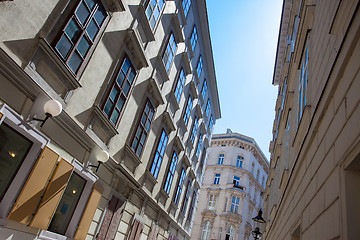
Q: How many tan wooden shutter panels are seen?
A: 3